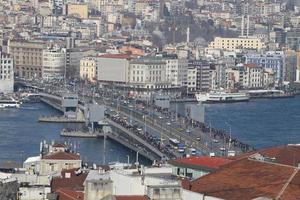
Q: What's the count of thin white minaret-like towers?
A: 3